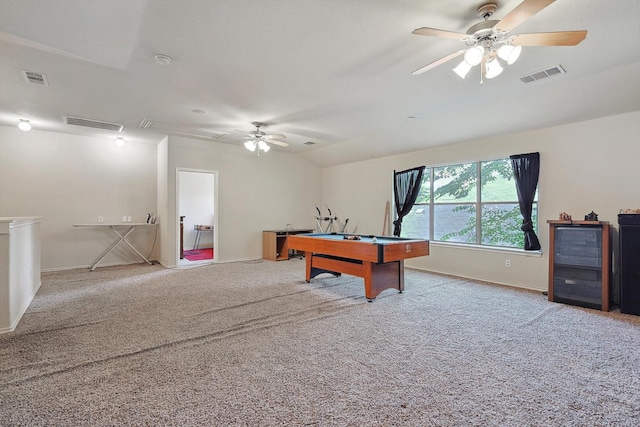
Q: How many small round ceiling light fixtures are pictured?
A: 2